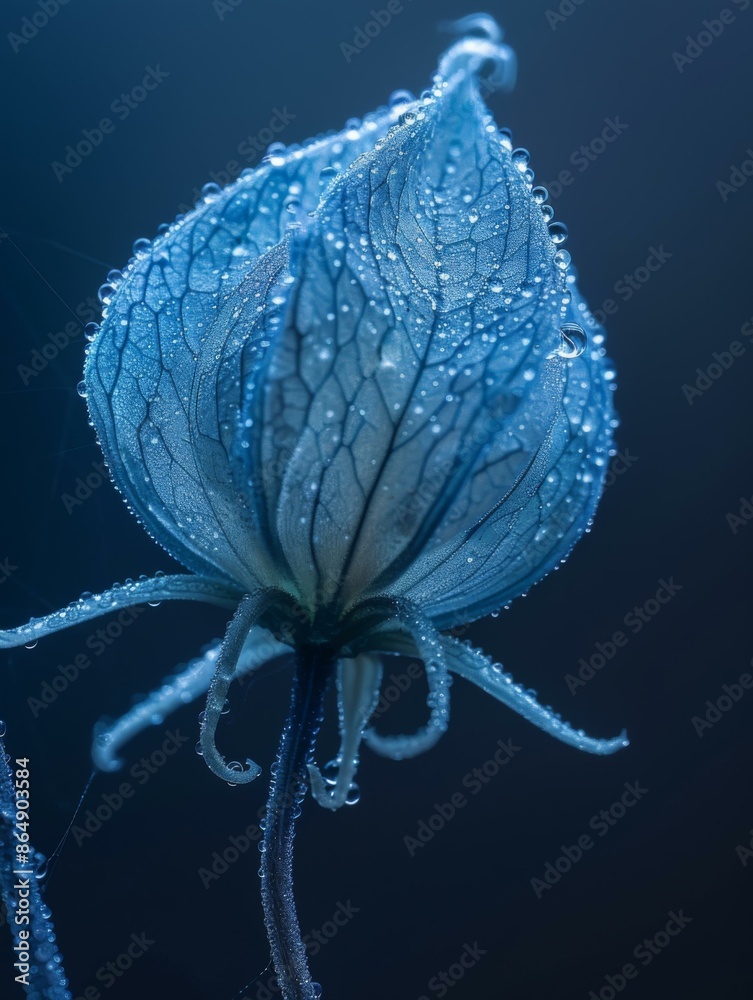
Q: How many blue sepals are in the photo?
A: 6